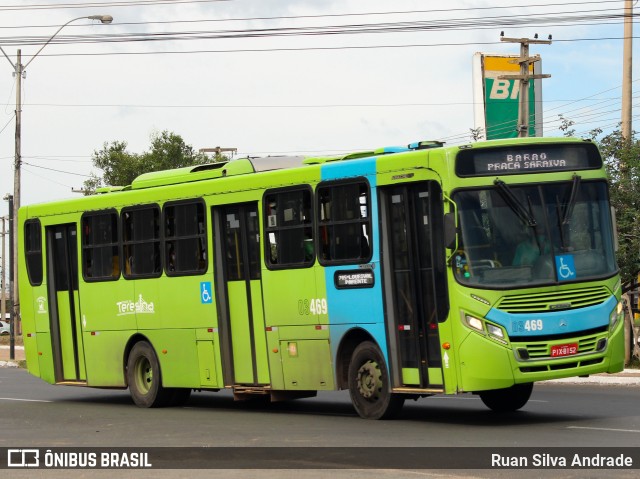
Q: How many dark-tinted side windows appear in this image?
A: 6